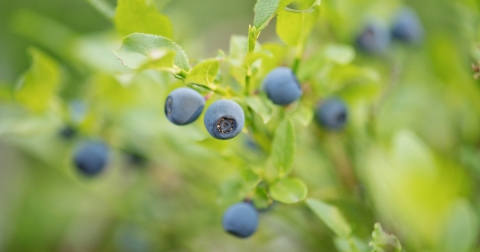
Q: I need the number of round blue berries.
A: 8